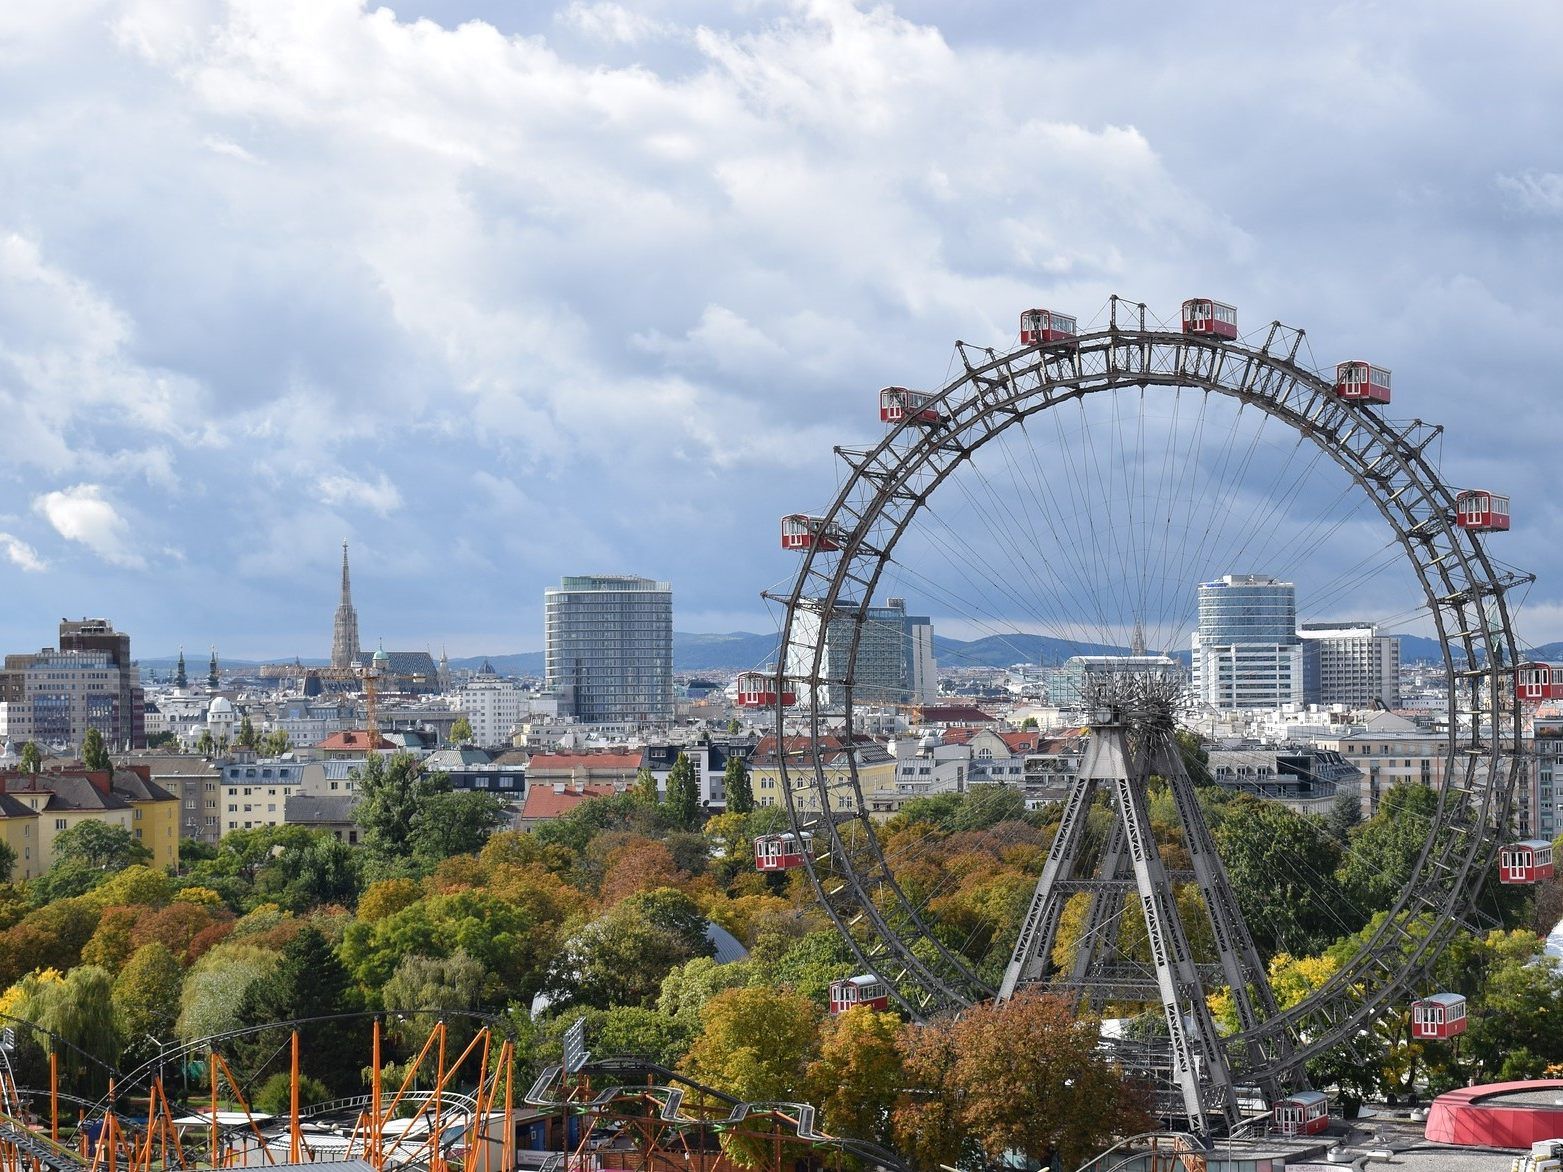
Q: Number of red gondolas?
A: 13